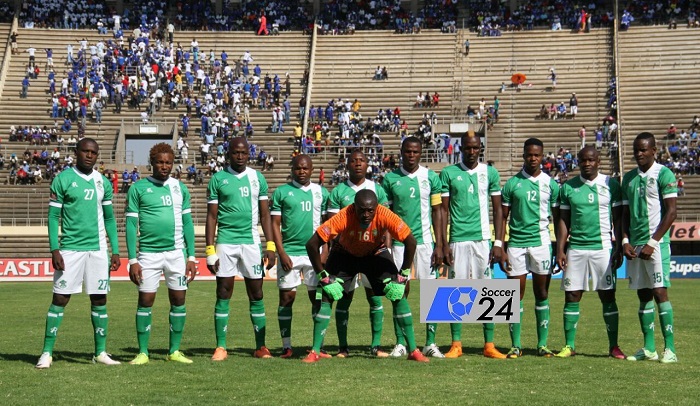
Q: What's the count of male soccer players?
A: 11